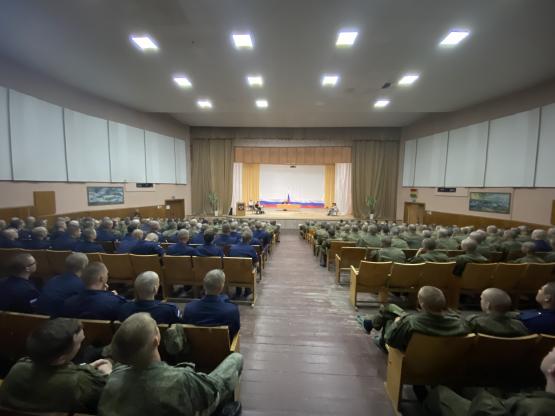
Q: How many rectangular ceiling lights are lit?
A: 11